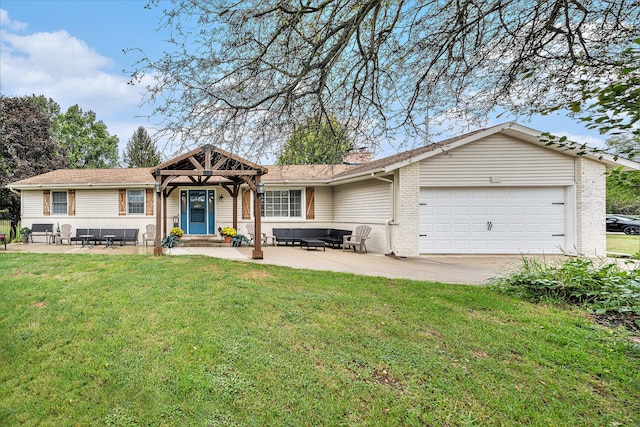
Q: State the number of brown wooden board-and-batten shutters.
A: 6